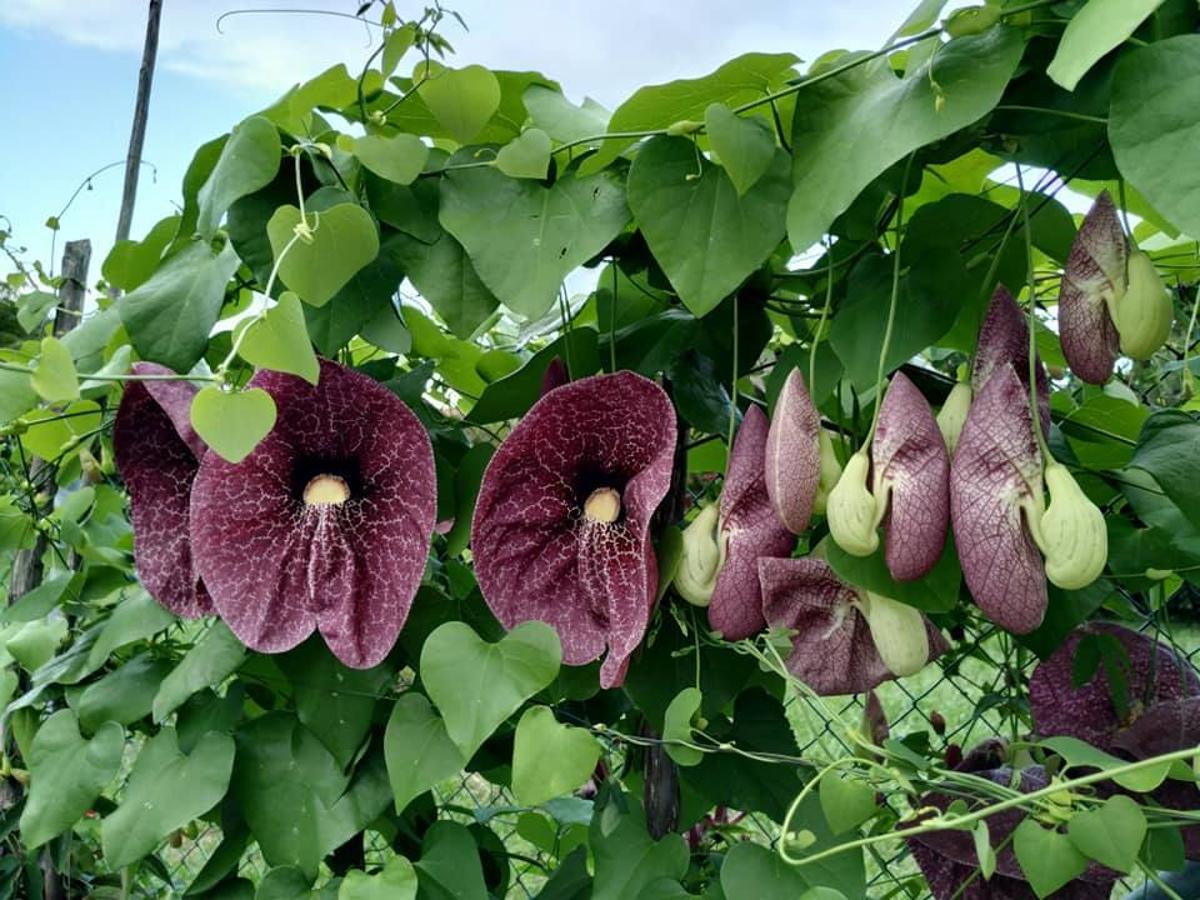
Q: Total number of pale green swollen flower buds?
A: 7